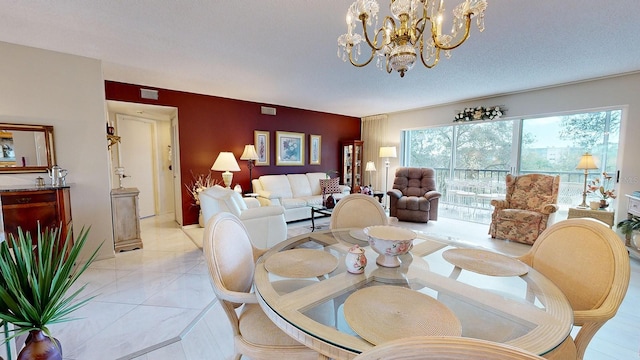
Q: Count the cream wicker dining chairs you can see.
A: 4